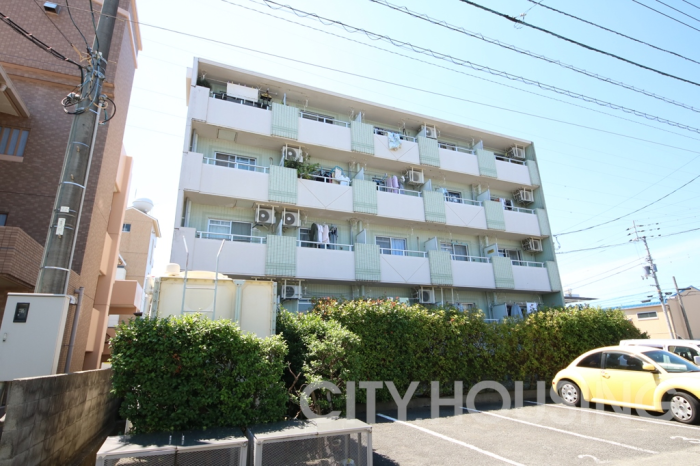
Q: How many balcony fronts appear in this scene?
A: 15